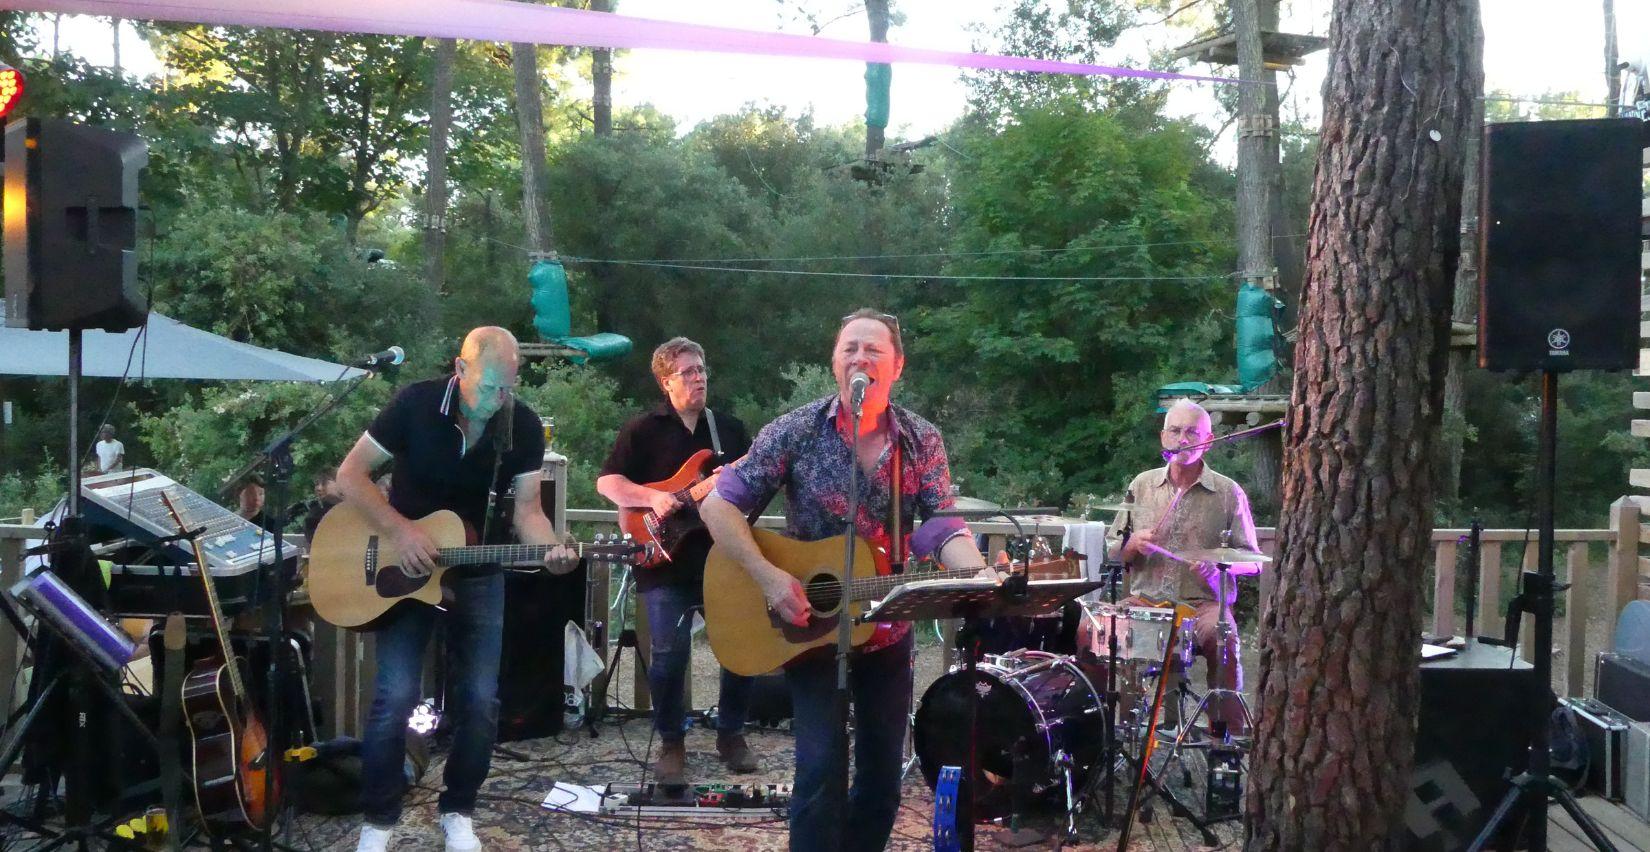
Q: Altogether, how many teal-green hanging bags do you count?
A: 3